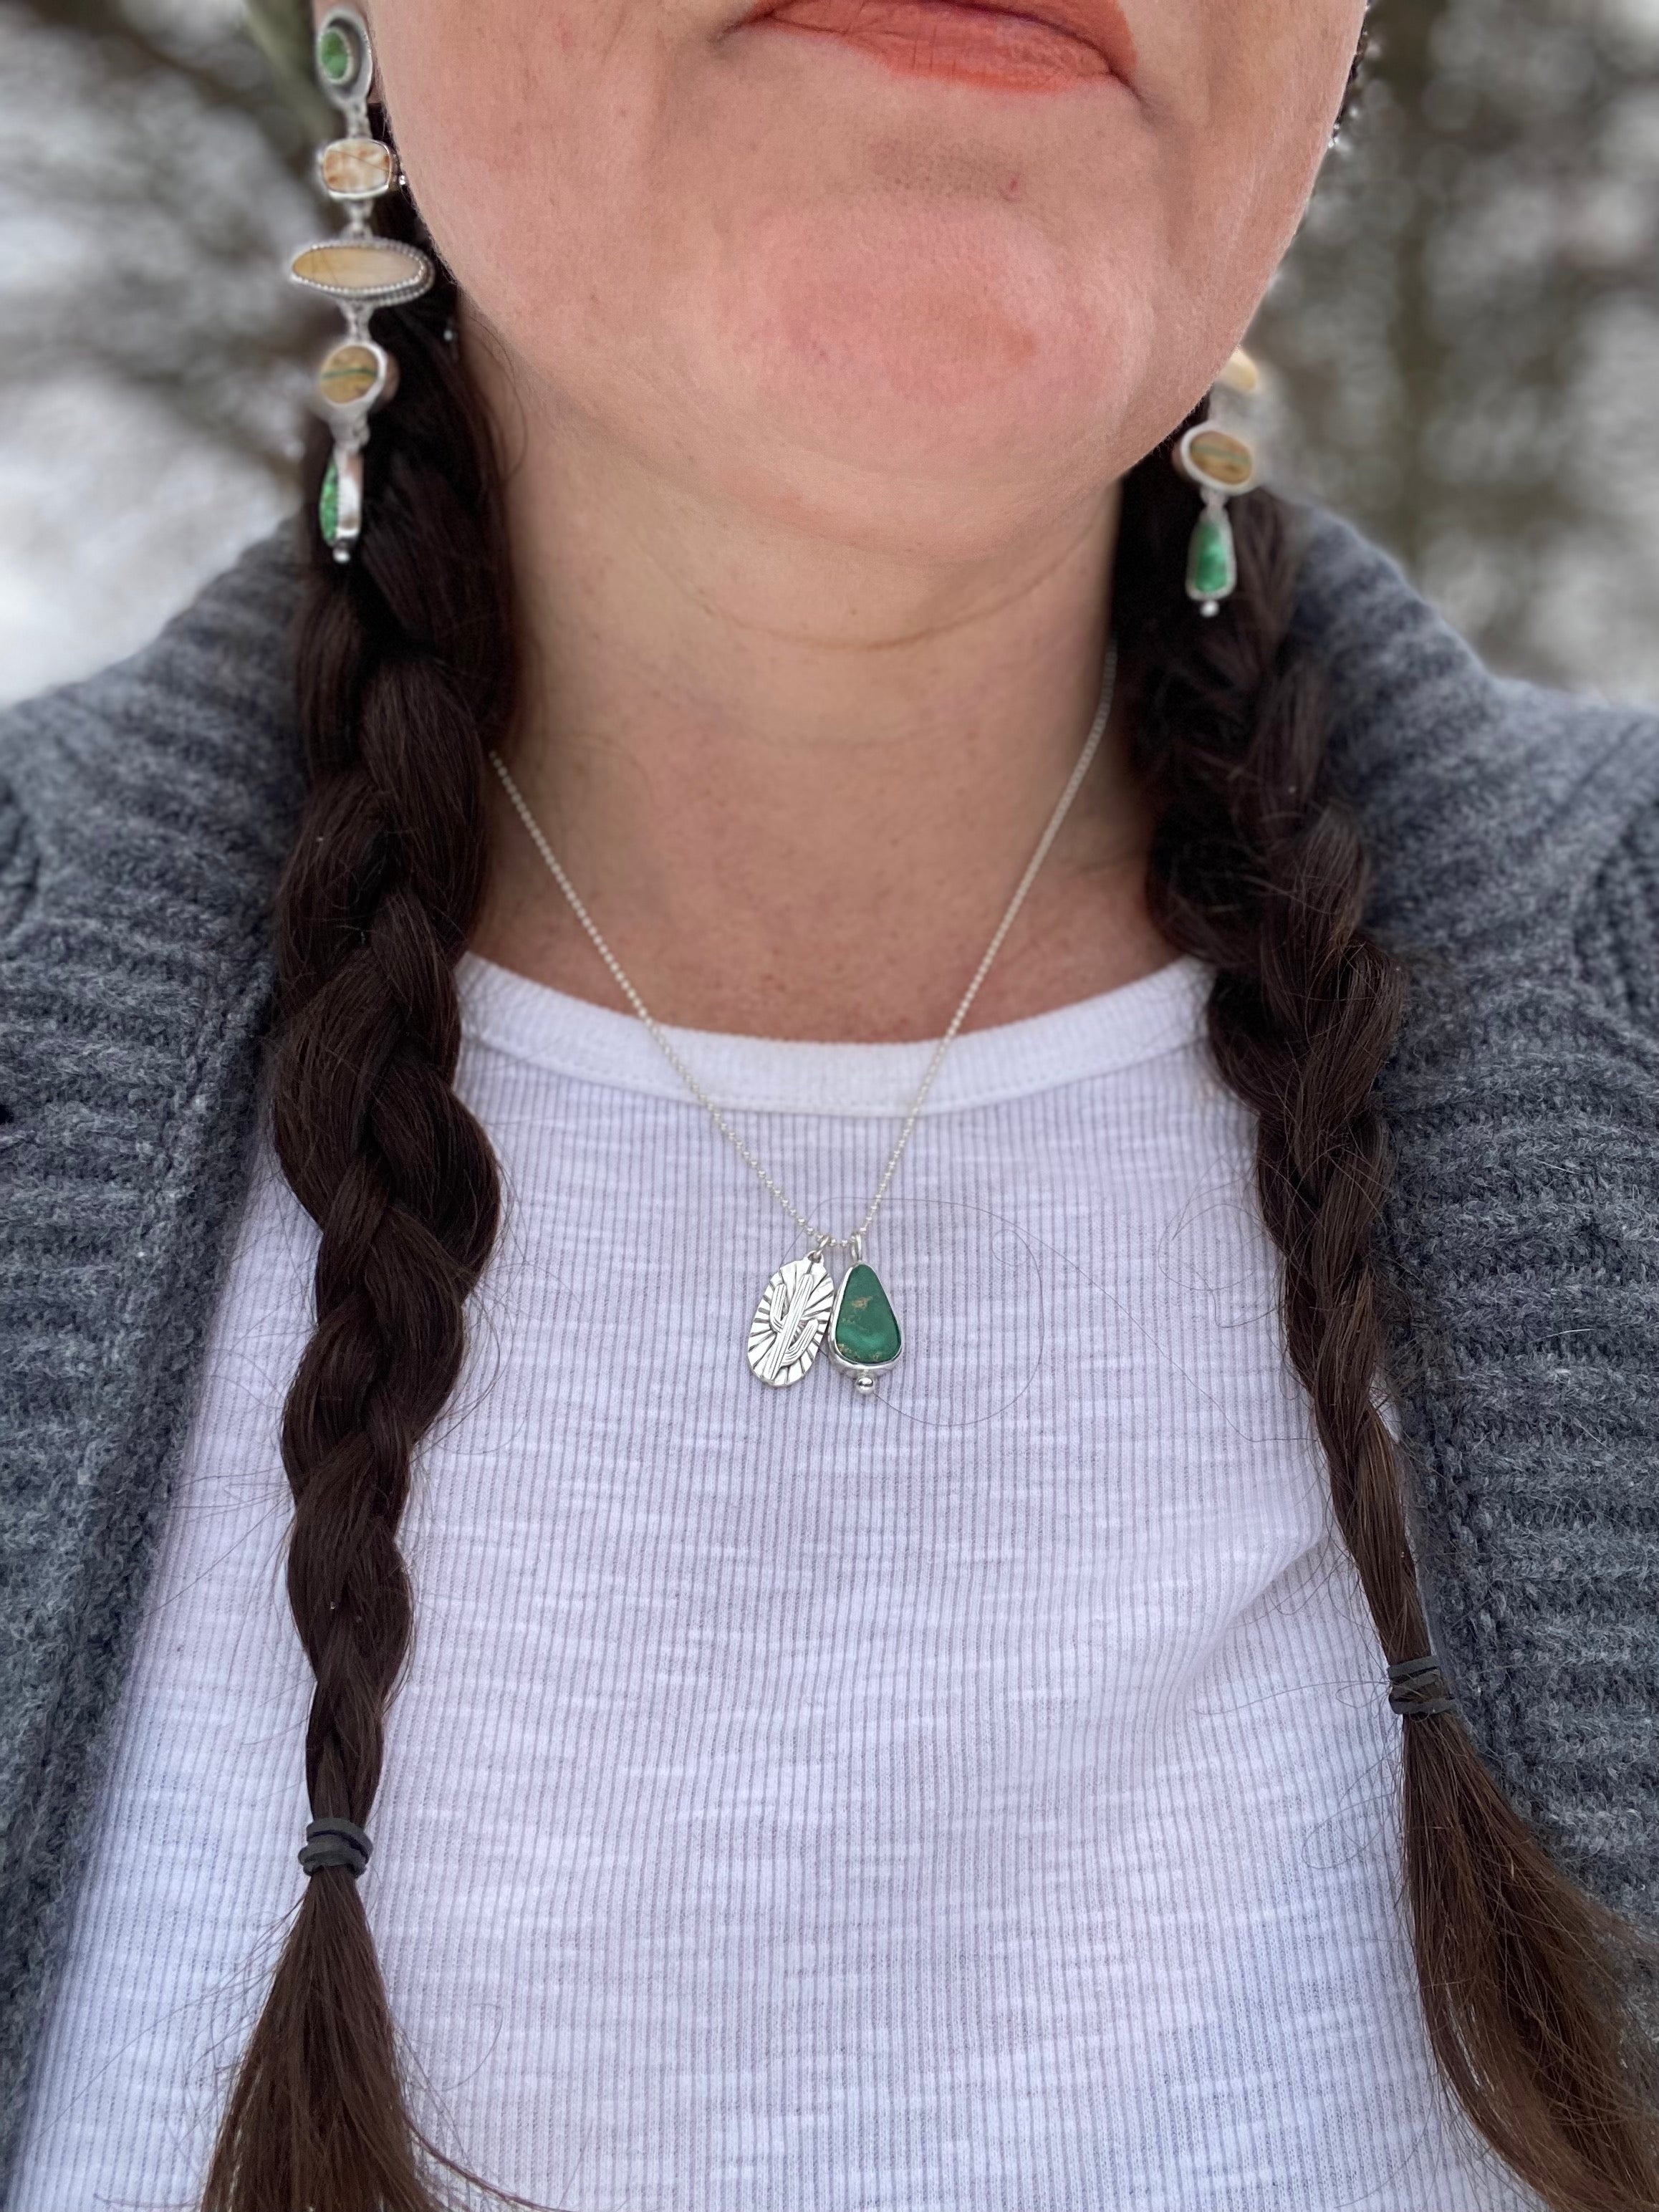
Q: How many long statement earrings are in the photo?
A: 2